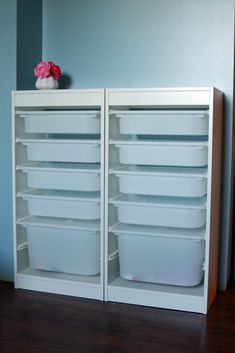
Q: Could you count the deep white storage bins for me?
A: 2